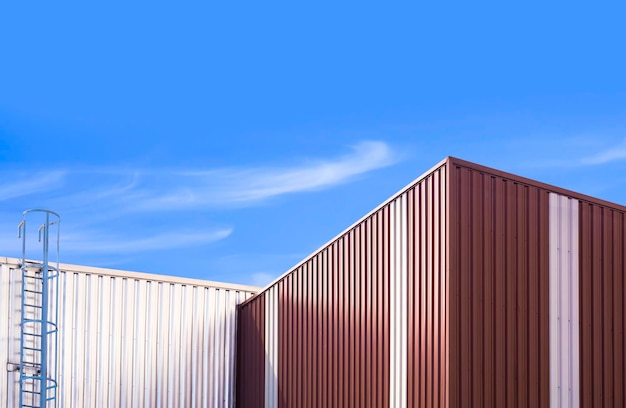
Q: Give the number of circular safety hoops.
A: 4